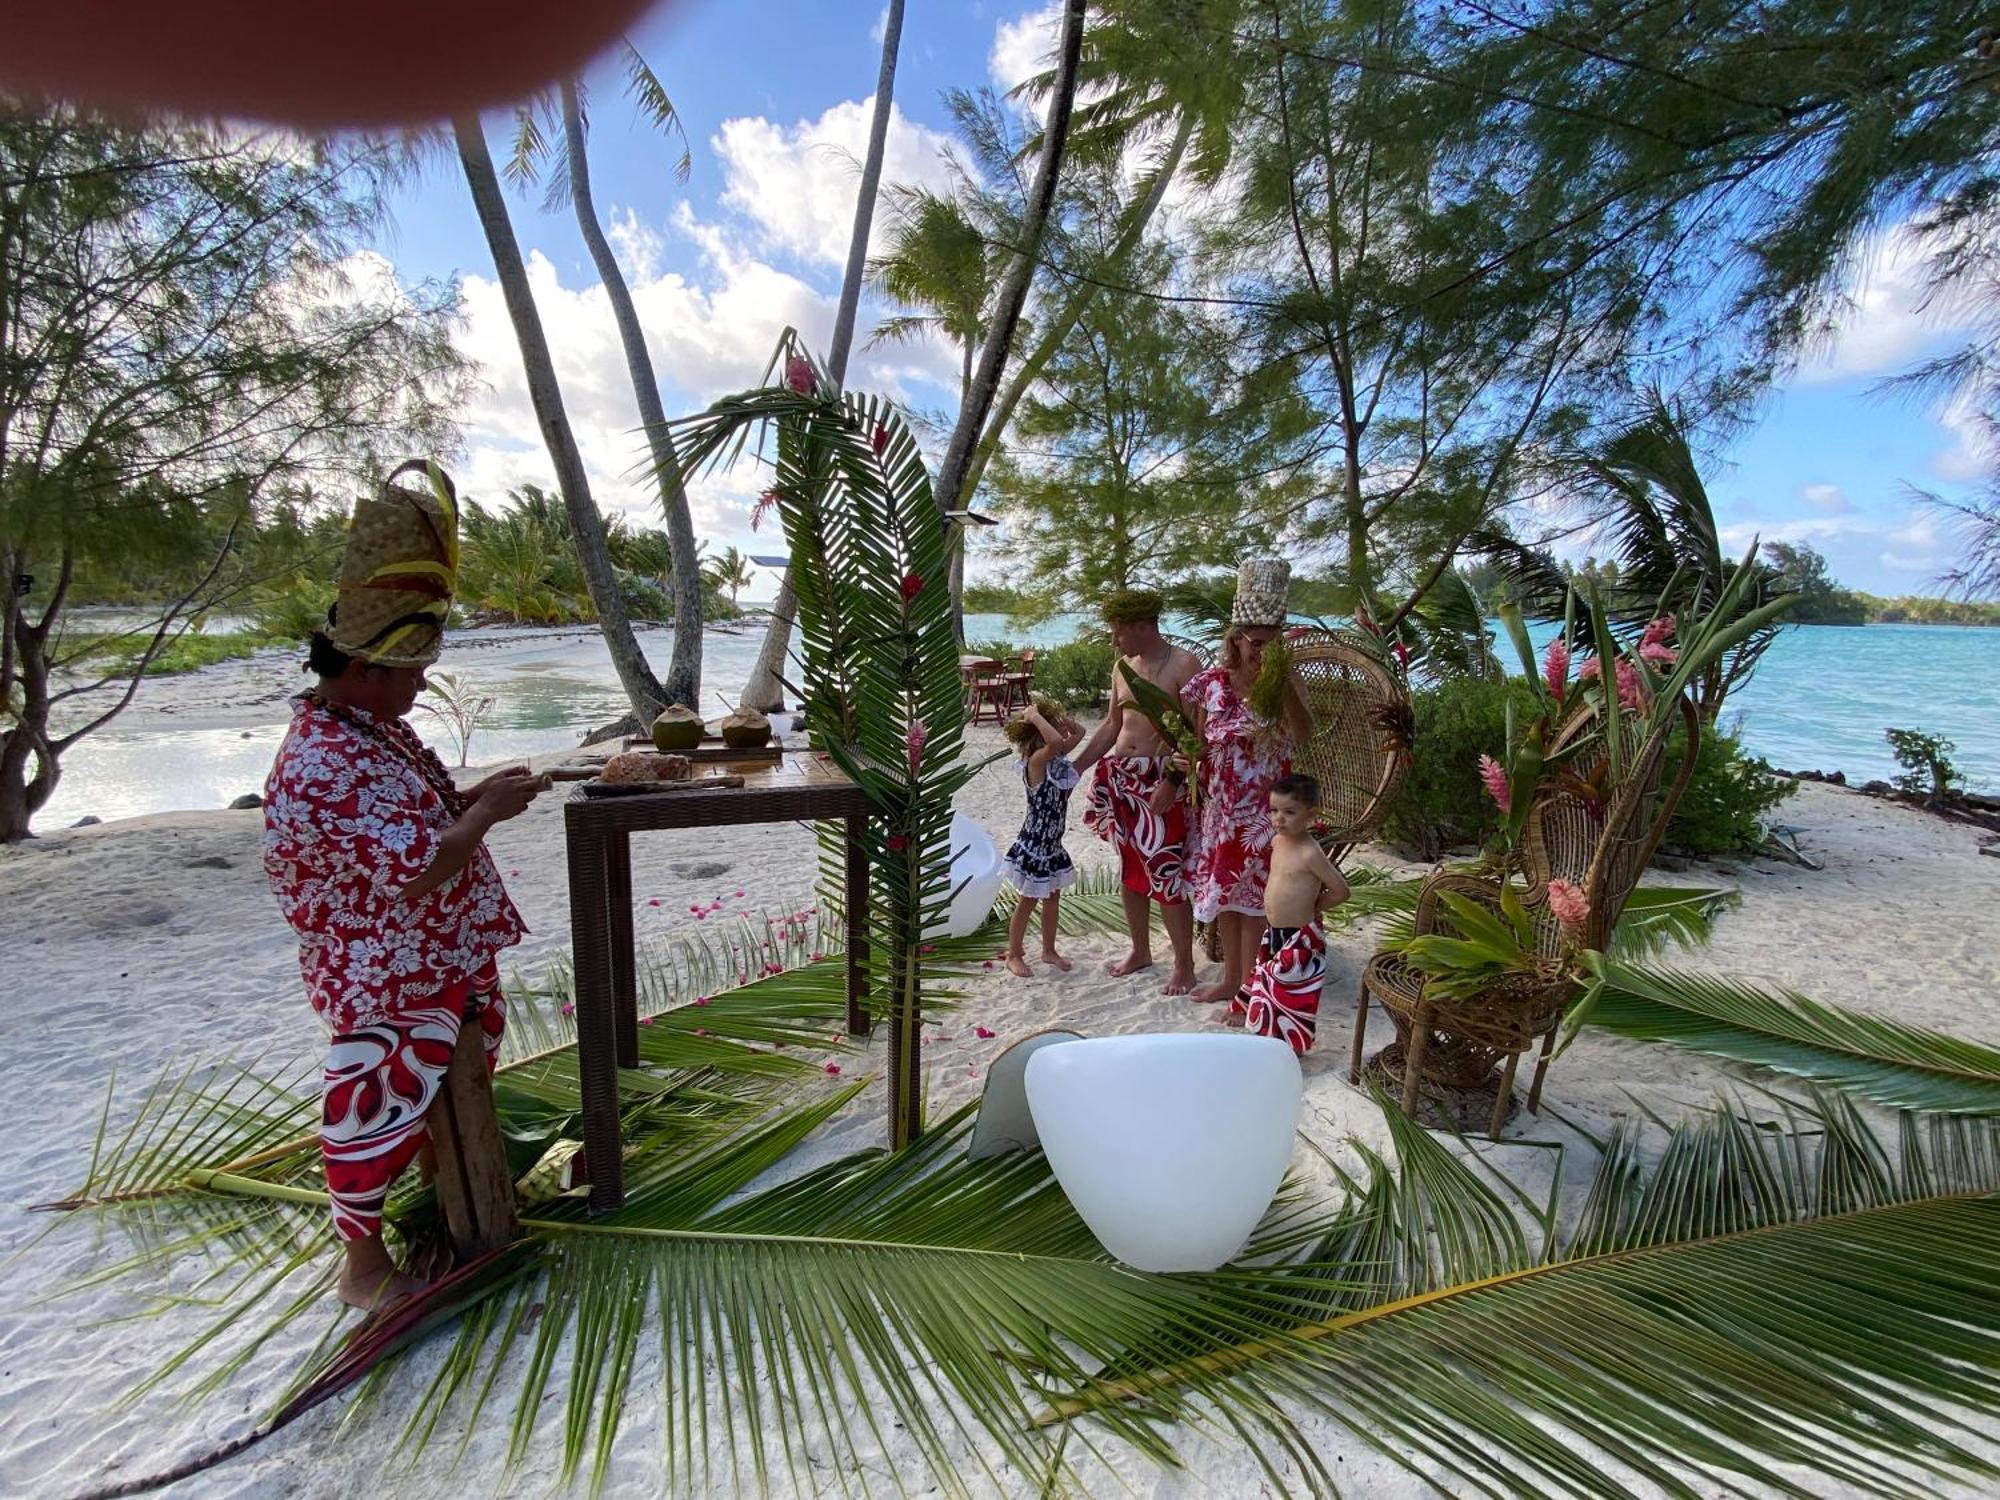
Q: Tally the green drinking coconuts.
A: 2